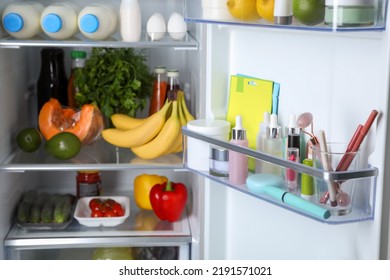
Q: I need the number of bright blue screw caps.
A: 3